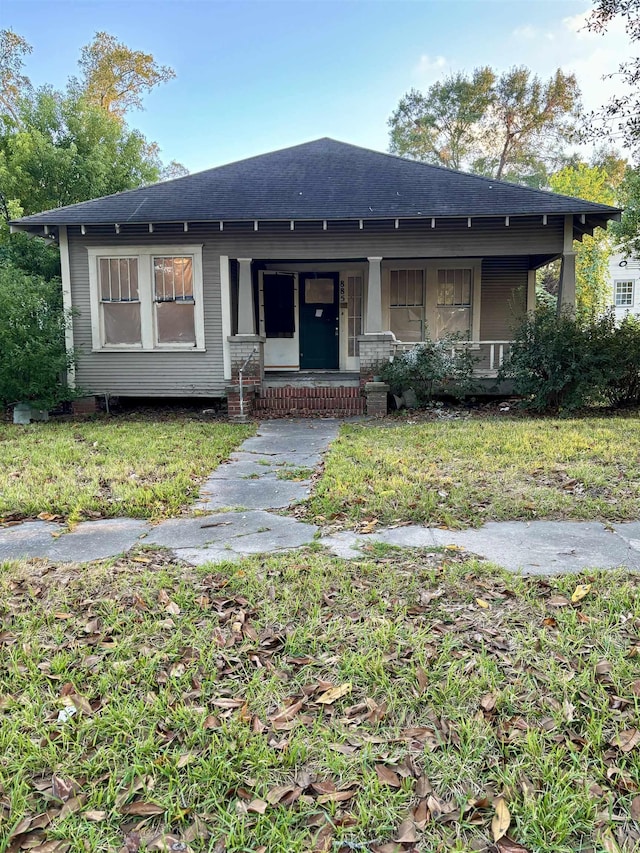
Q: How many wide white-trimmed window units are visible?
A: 2